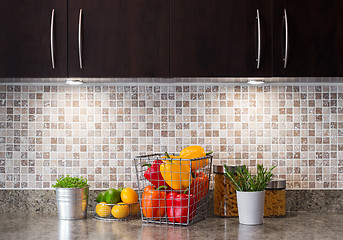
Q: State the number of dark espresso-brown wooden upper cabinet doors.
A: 4